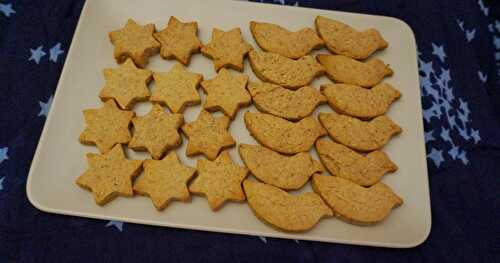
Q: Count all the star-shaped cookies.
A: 12